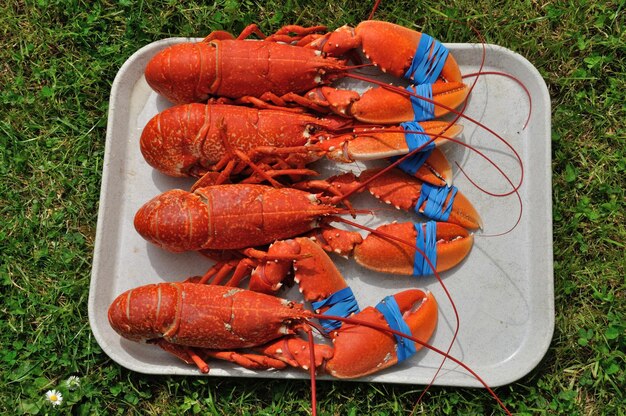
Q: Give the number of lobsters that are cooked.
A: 4